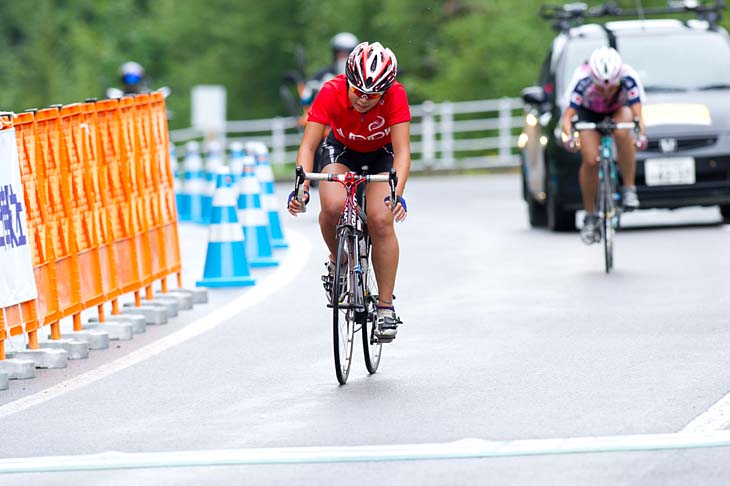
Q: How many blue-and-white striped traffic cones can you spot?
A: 8